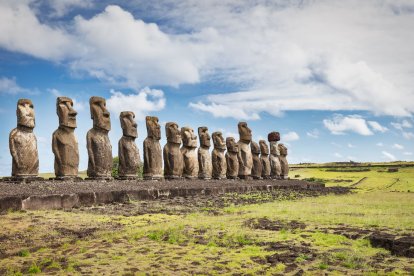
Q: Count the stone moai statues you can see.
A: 15